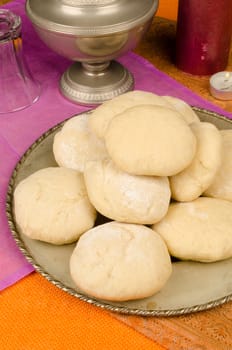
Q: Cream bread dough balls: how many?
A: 10